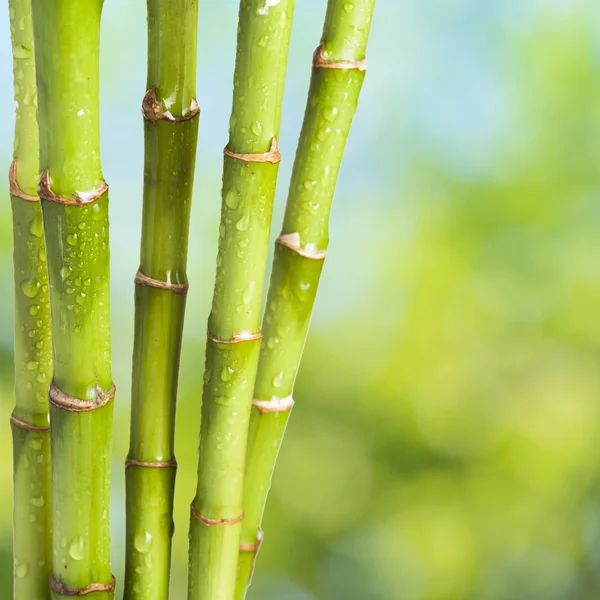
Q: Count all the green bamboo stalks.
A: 5